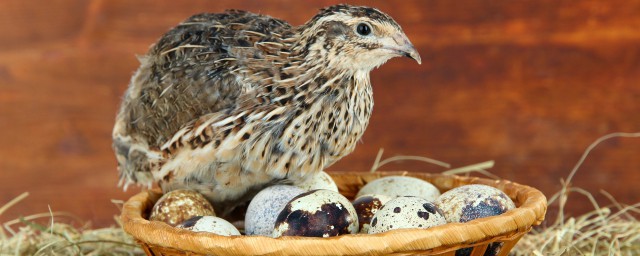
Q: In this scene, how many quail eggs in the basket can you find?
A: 9